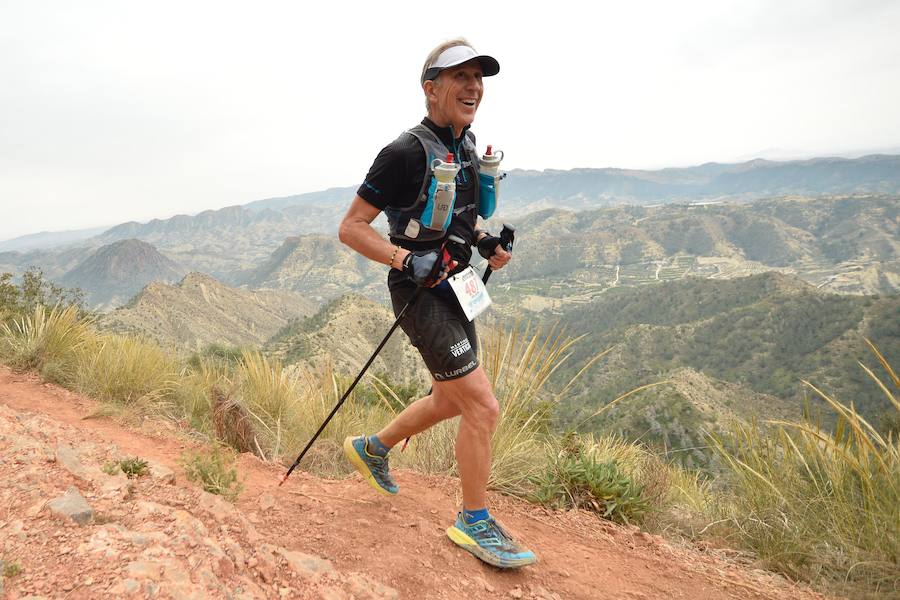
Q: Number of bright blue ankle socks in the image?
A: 2